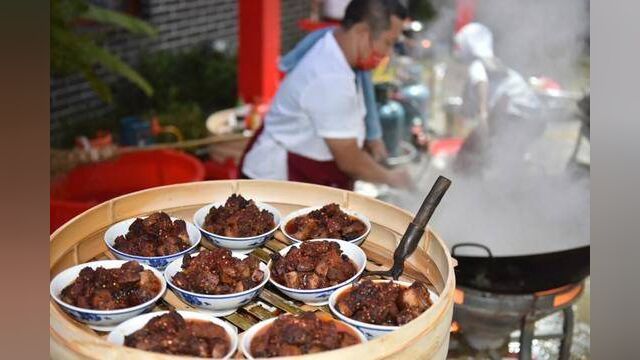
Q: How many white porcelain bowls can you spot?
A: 9